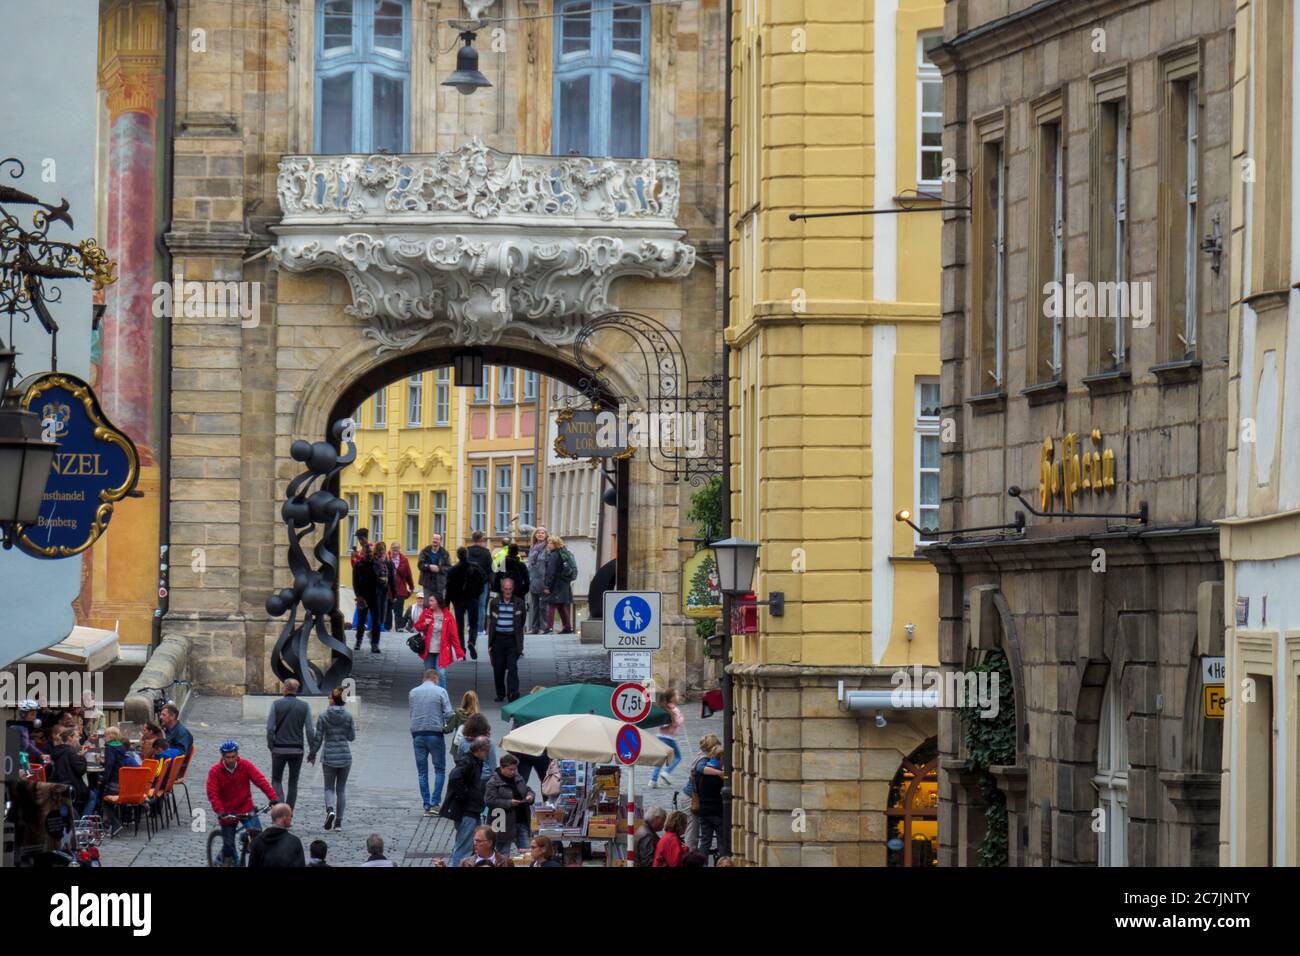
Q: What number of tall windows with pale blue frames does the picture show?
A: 2